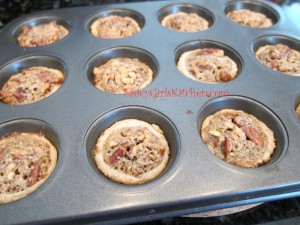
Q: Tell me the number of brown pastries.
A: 12